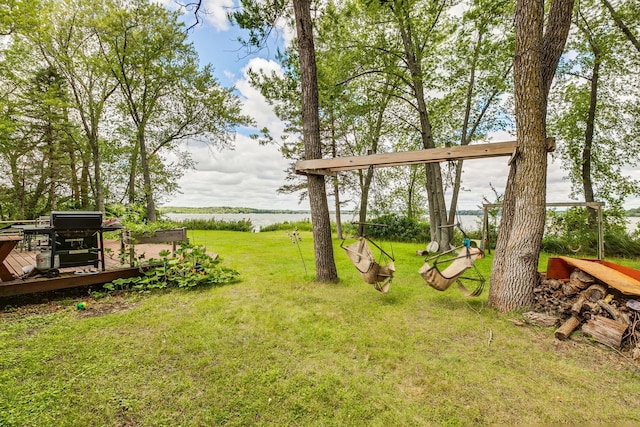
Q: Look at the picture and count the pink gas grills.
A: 0